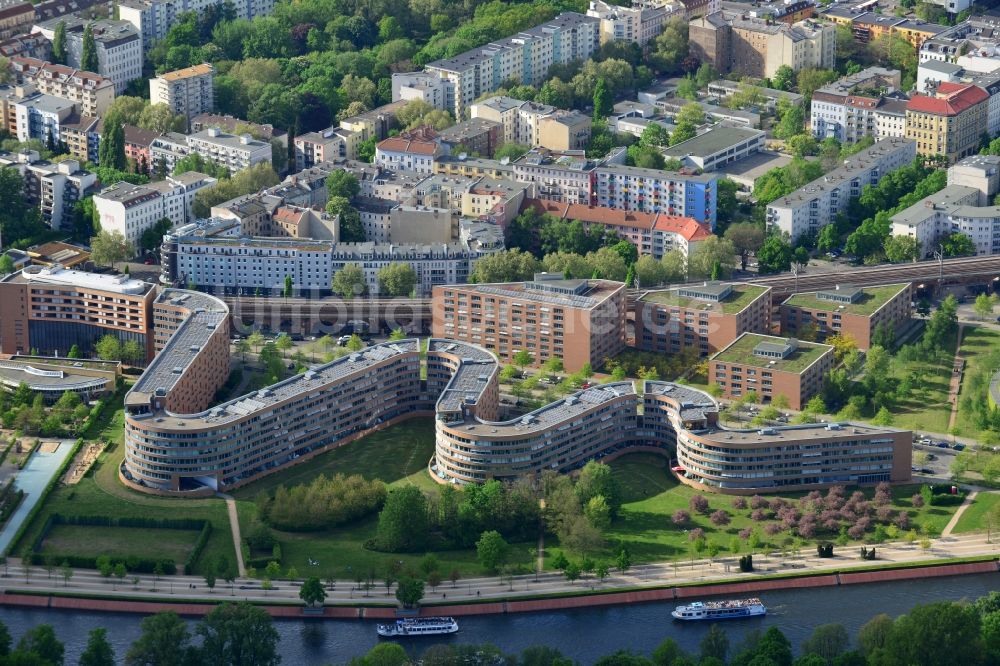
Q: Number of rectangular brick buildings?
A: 4